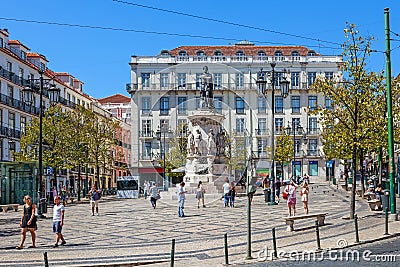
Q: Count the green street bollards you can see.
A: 7